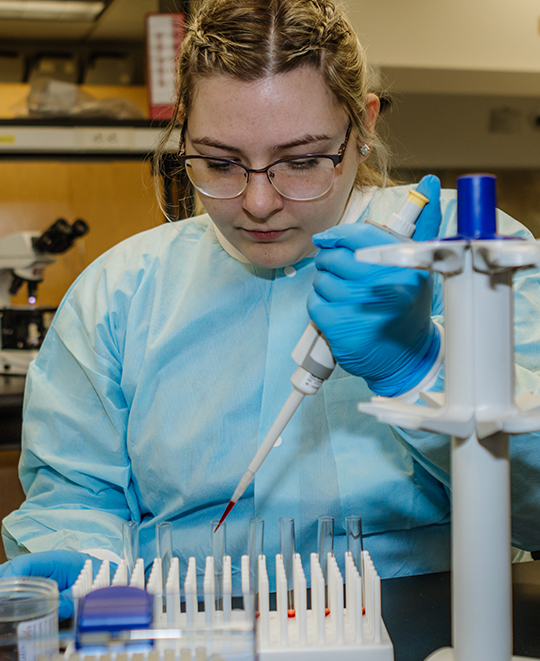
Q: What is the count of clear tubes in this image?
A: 7